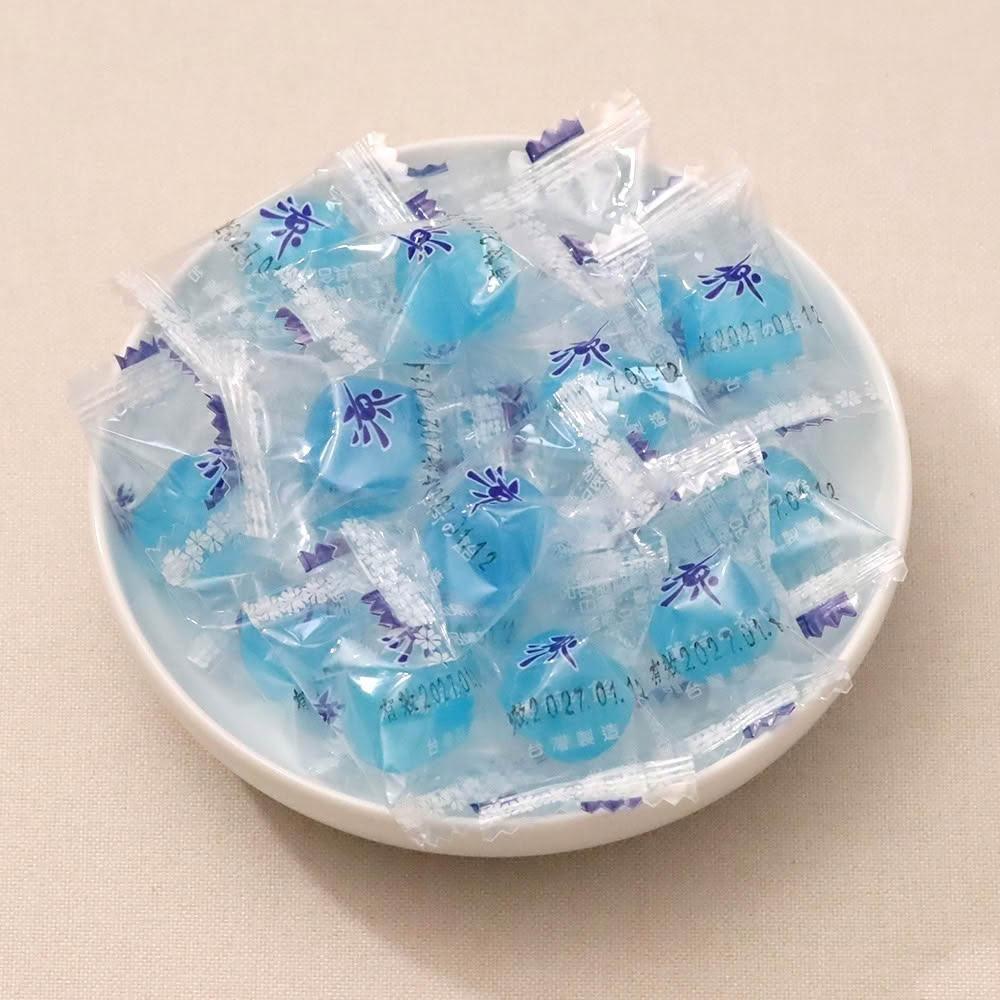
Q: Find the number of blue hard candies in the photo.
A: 12